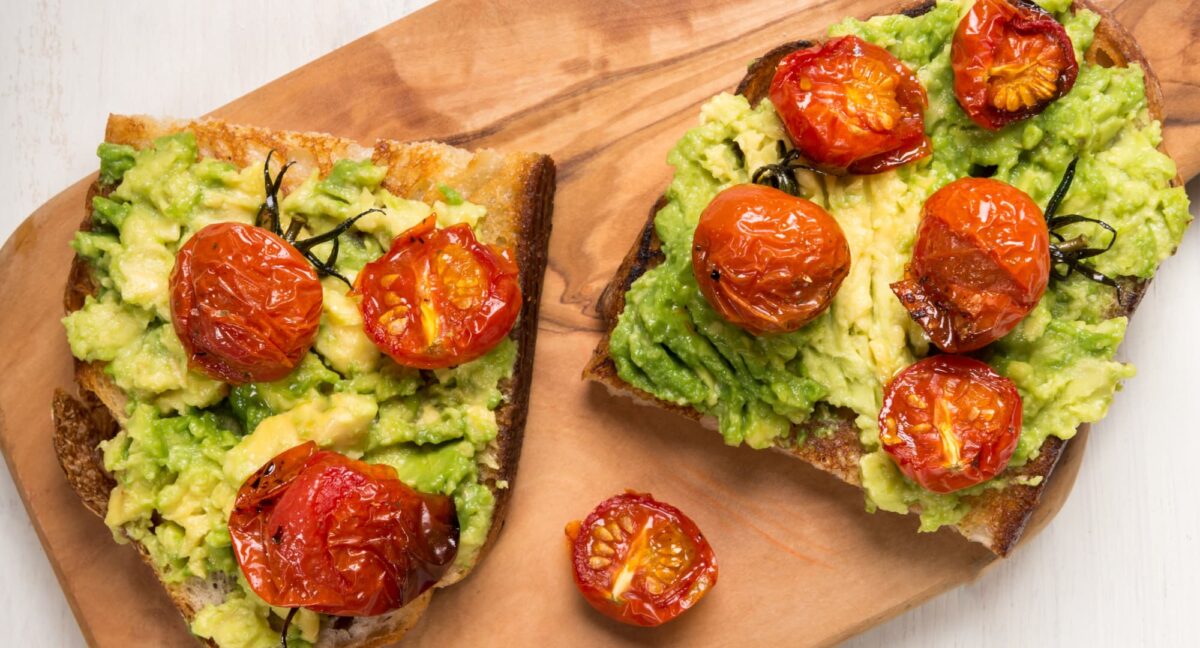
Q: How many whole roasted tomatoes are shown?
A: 4